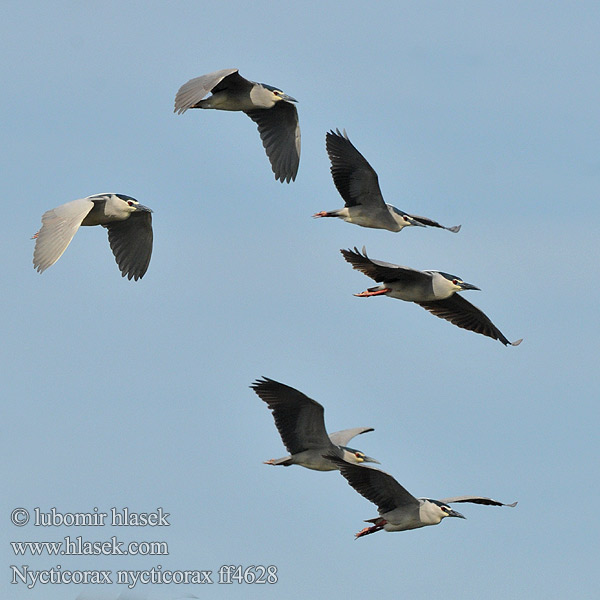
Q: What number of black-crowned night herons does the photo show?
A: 6